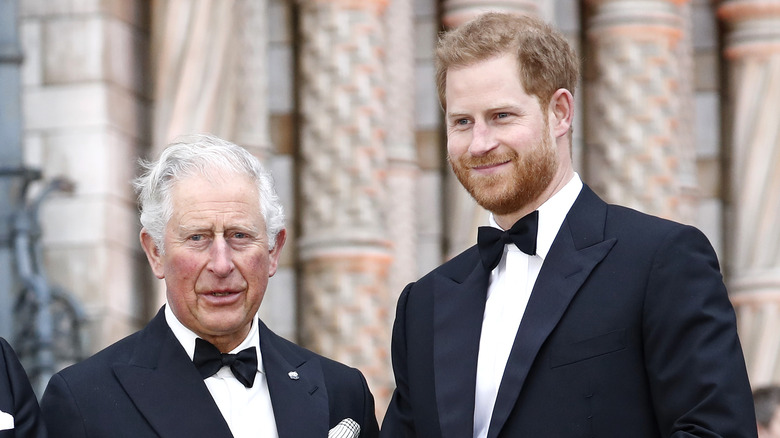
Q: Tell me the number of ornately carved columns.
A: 5